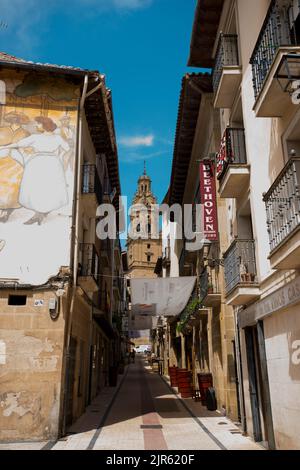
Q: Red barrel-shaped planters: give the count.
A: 3